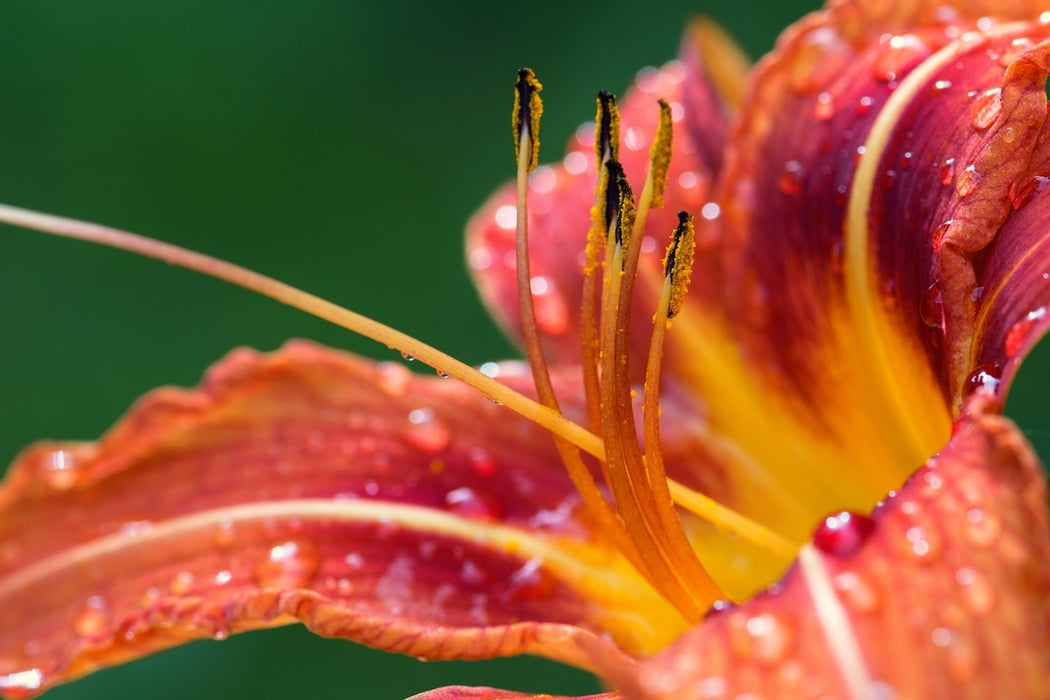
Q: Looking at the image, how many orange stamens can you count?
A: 6